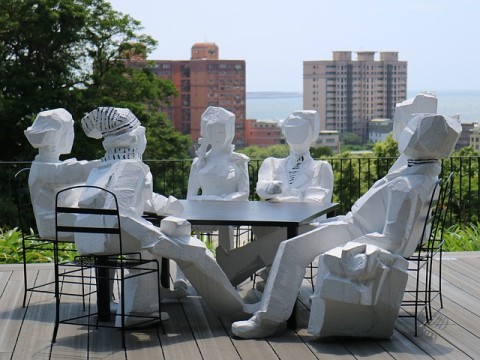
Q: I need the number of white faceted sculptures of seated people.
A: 6